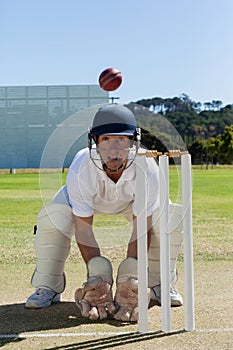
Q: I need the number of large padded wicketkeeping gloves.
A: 2